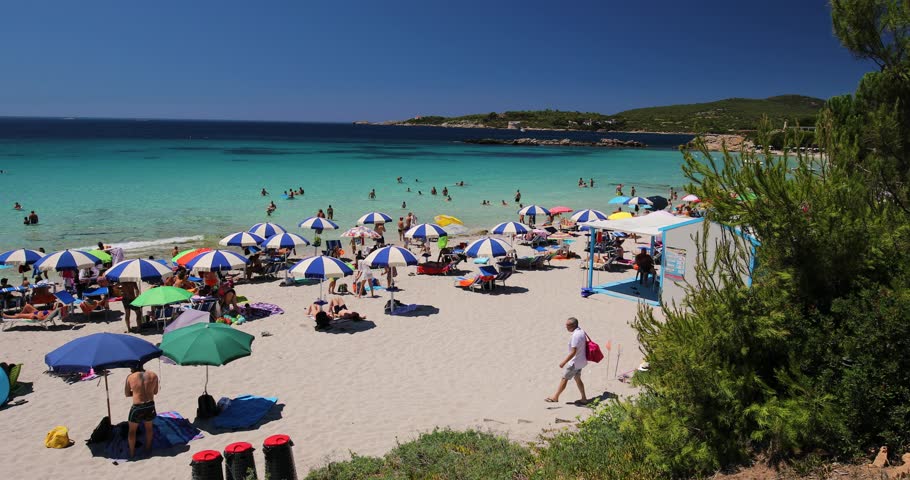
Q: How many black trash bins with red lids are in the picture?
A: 3